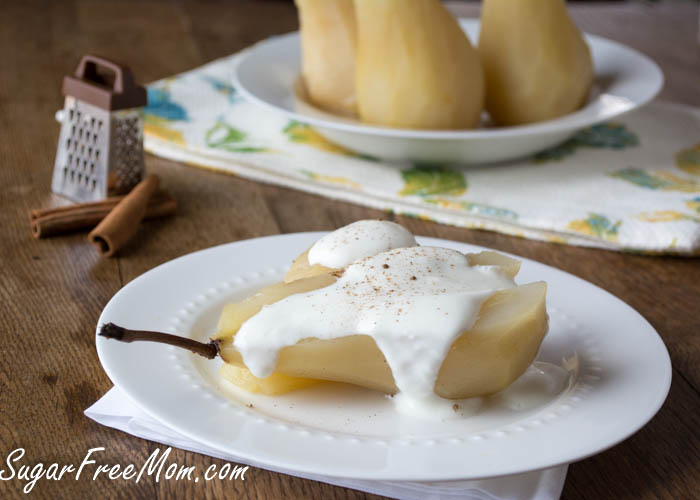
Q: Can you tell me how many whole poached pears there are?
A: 3